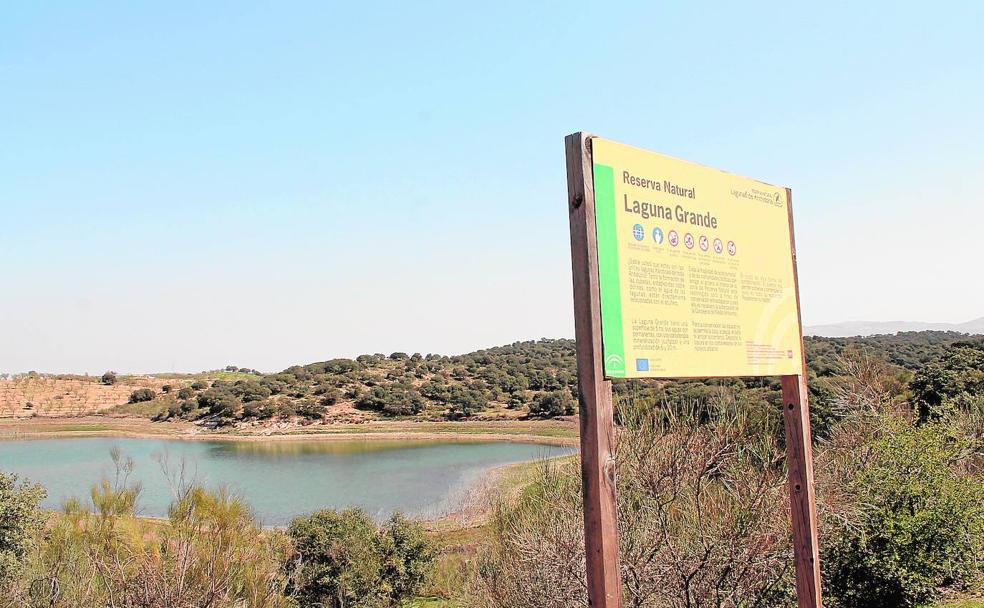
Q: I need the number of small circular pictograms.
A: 7